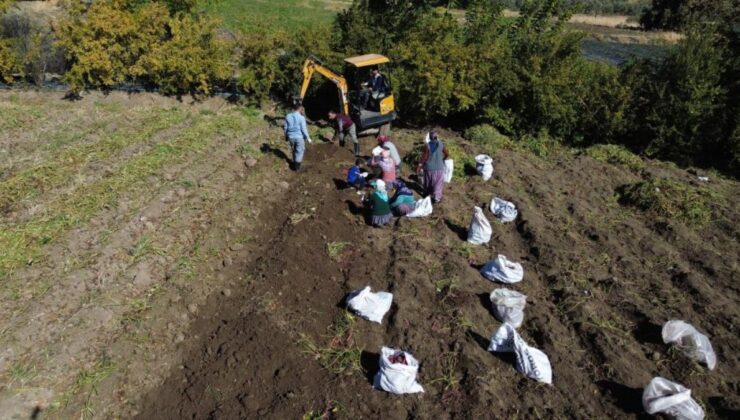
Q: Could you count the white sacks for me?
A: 12